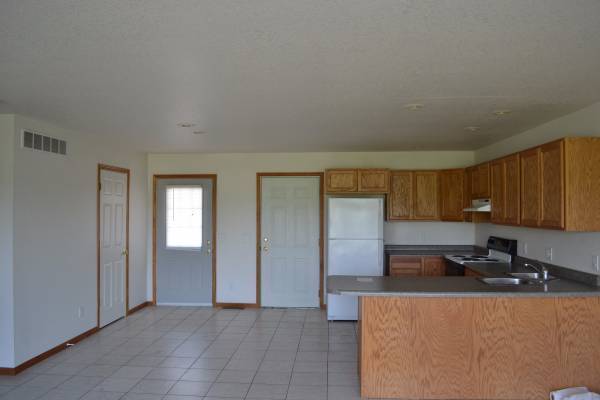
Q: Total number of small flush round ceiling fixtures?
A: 5